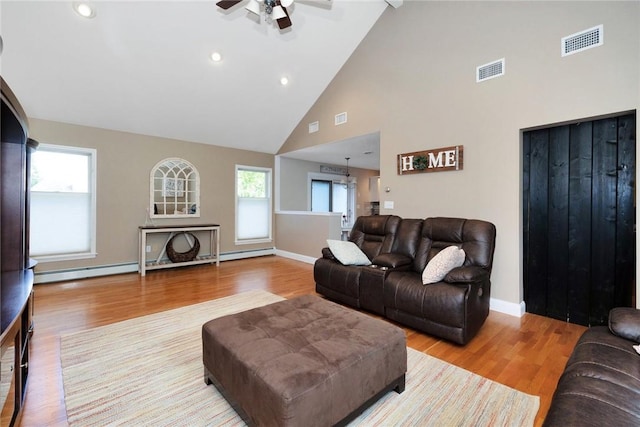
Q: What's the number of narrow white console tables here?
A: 1